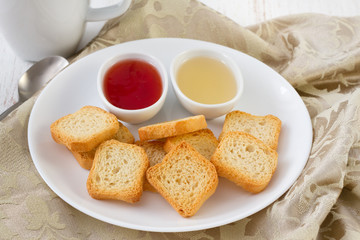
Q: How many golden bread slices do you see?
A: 9